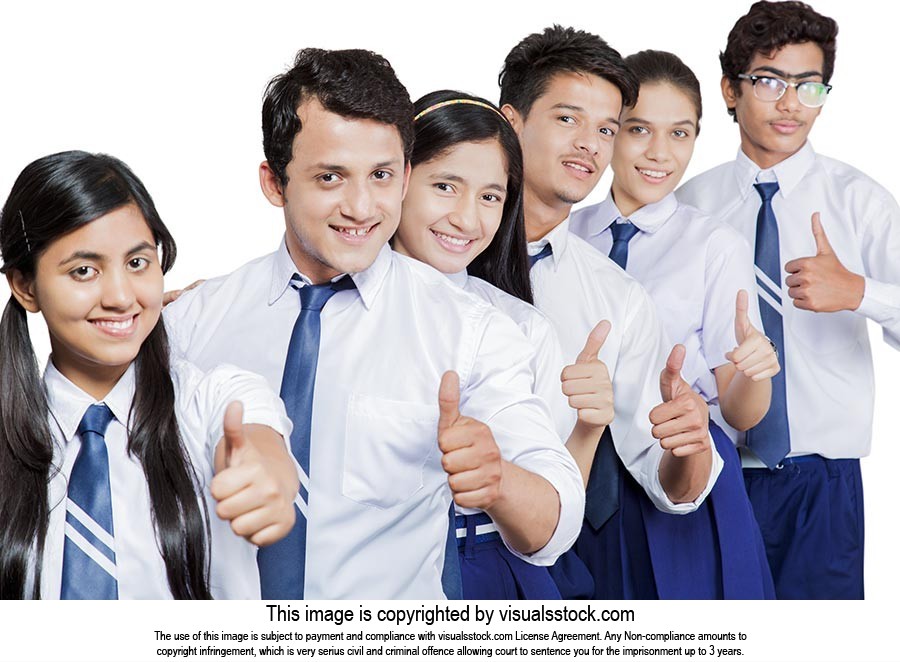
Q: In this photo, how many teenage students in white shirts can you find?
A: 6